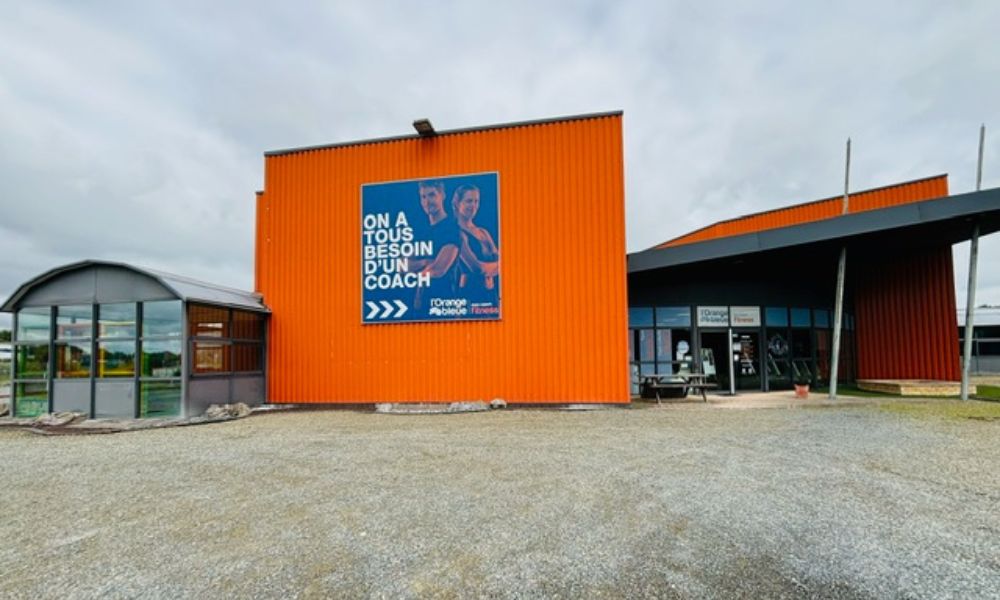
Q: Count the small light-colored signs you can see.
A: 2